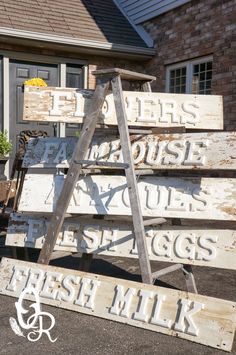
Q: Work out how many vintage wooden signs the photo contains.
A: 5